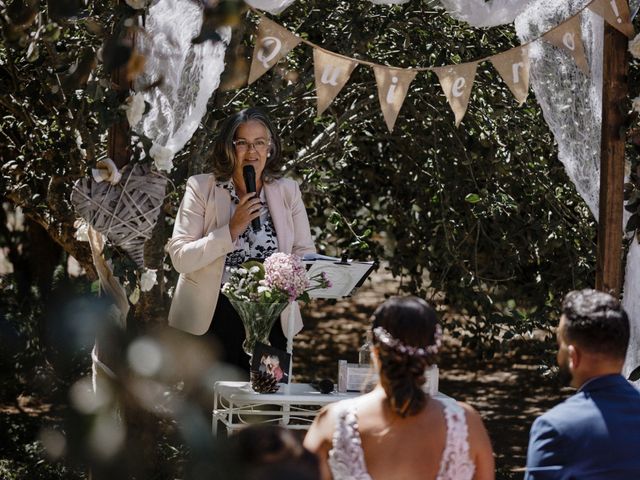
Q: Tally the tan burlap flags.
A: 7